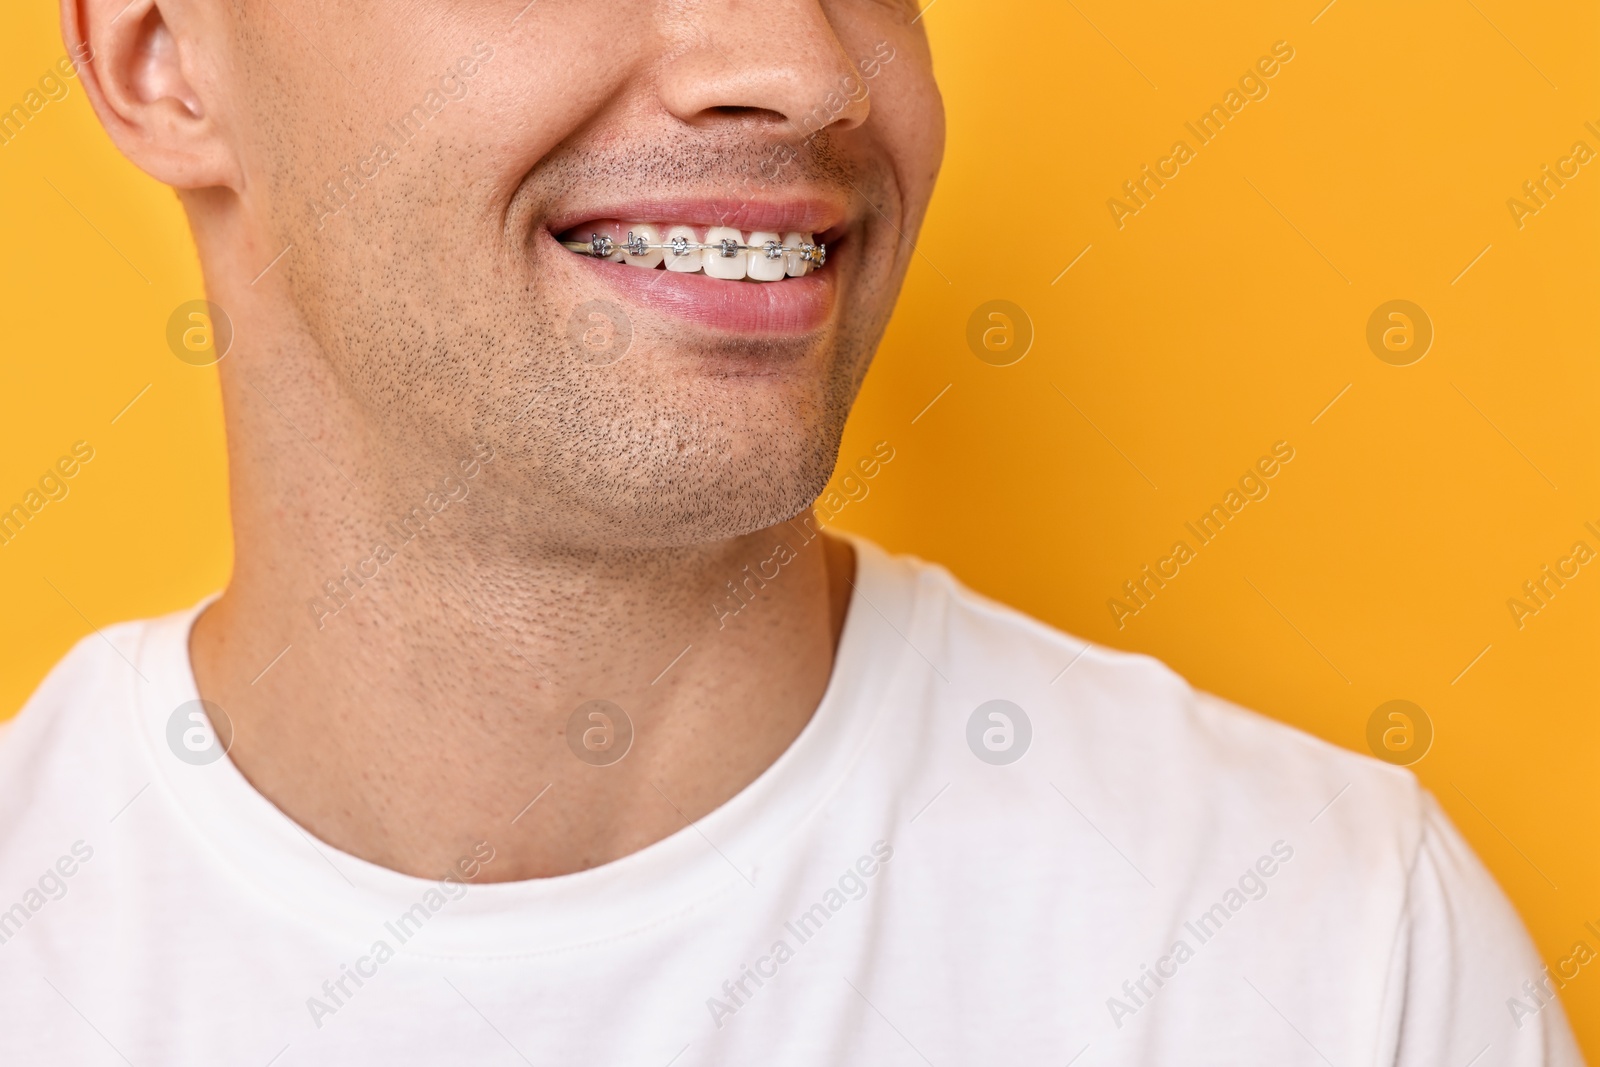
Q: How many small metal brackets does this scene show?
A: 7